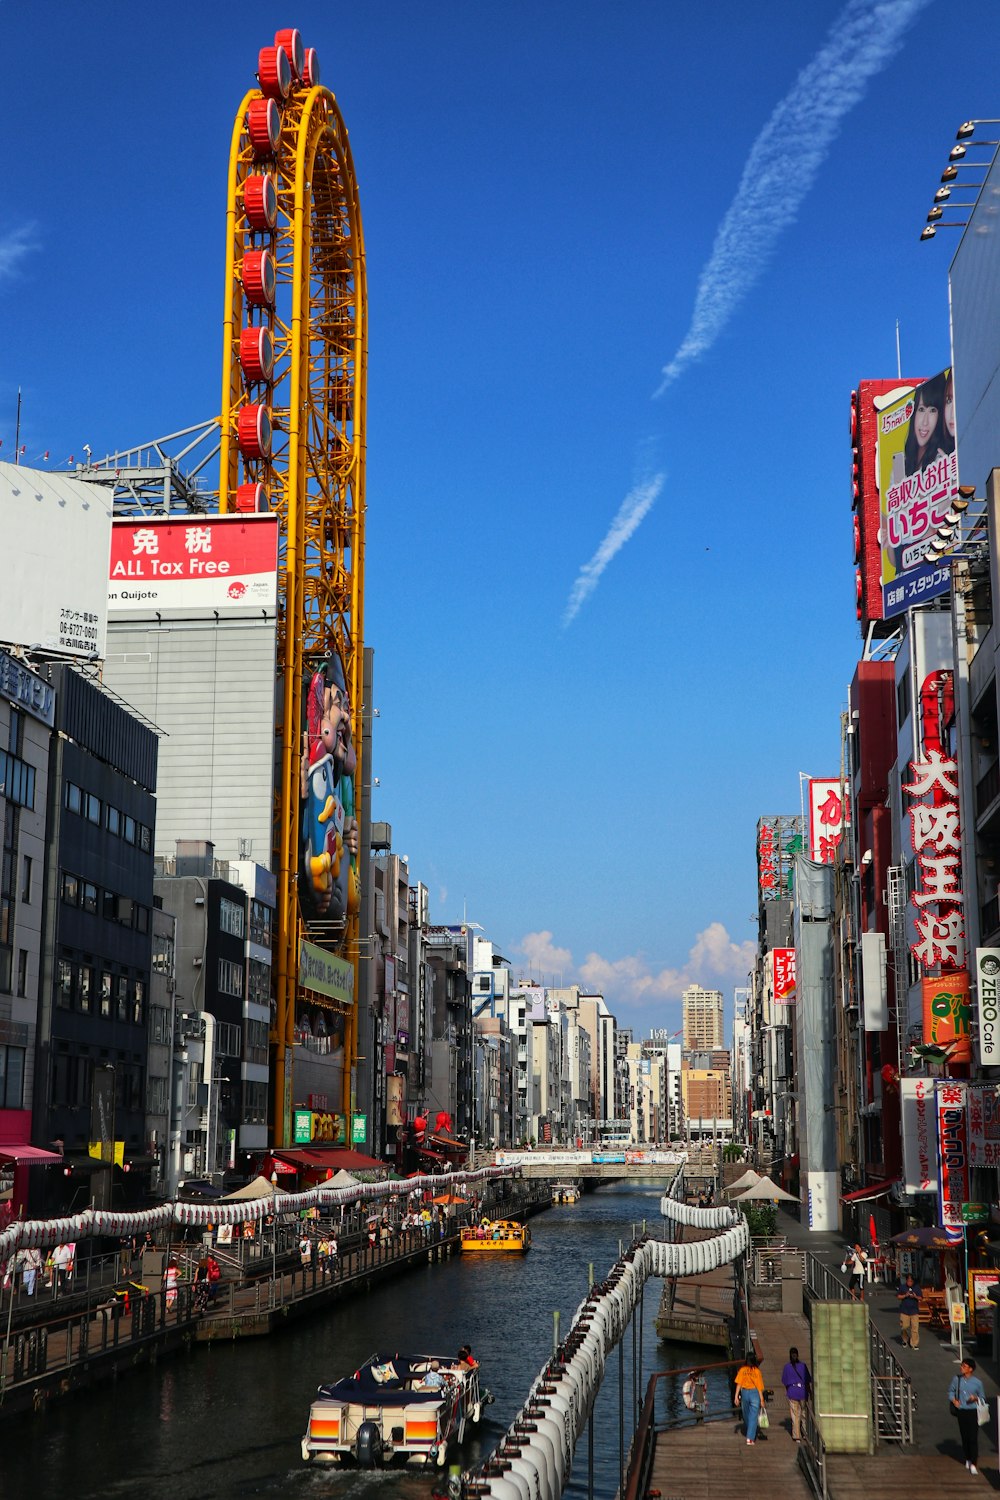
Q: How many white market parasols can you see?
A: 4